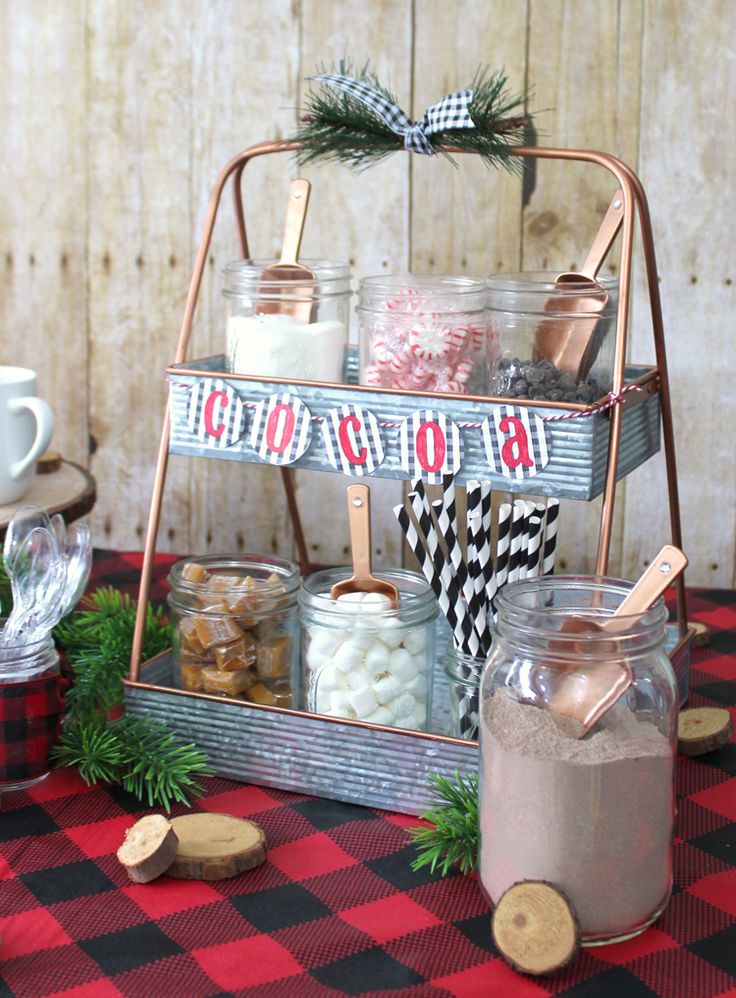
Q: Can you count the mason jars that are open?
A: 8